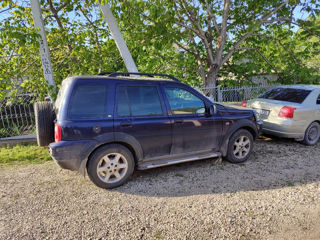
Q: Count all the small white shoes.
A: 0